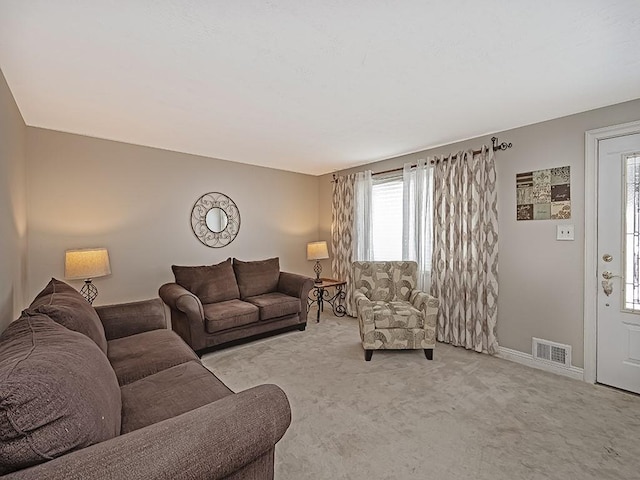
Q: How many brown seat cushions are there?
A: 4